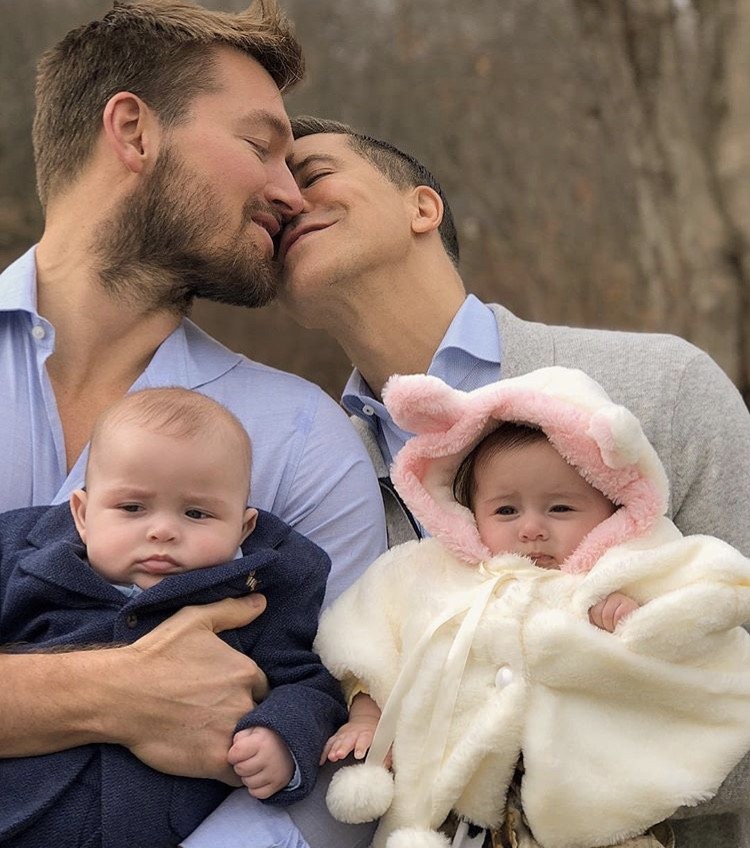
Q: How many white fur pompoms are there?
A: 2